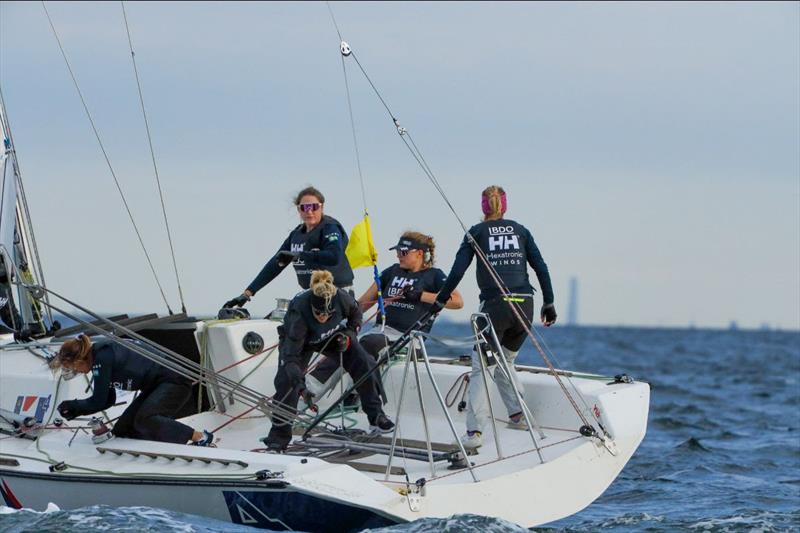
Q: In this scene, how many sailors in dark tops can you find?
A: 5